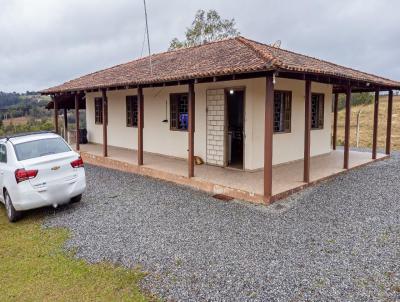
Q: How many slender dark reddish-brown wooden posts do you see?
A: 12